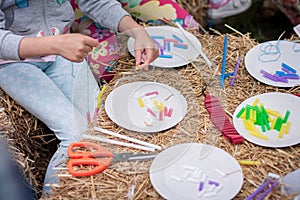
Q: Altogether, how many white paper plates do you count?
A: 5